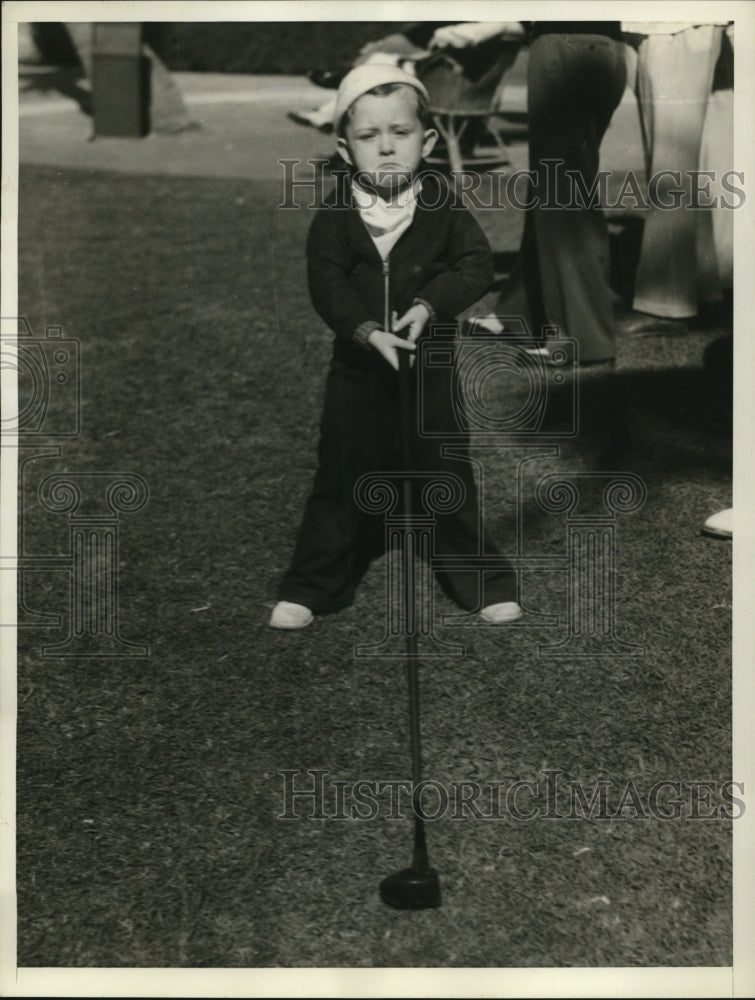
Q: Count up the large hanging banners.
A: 0